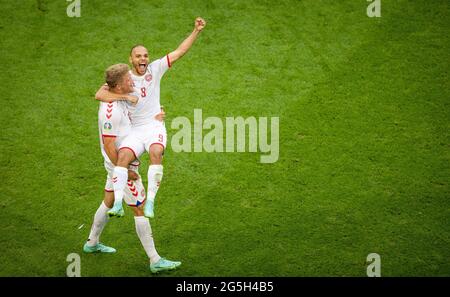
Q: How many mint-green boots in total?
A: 4